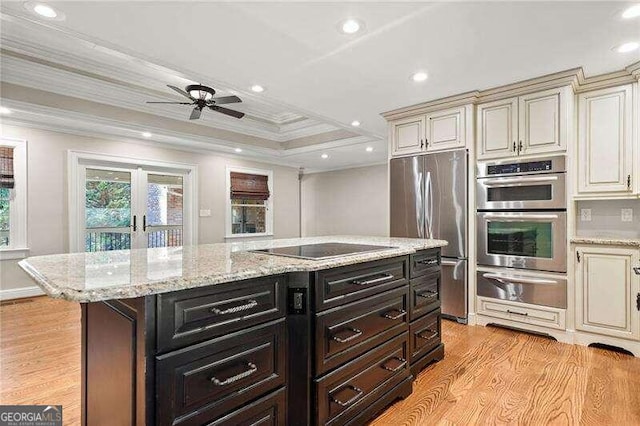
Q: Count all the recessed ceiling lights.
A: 12